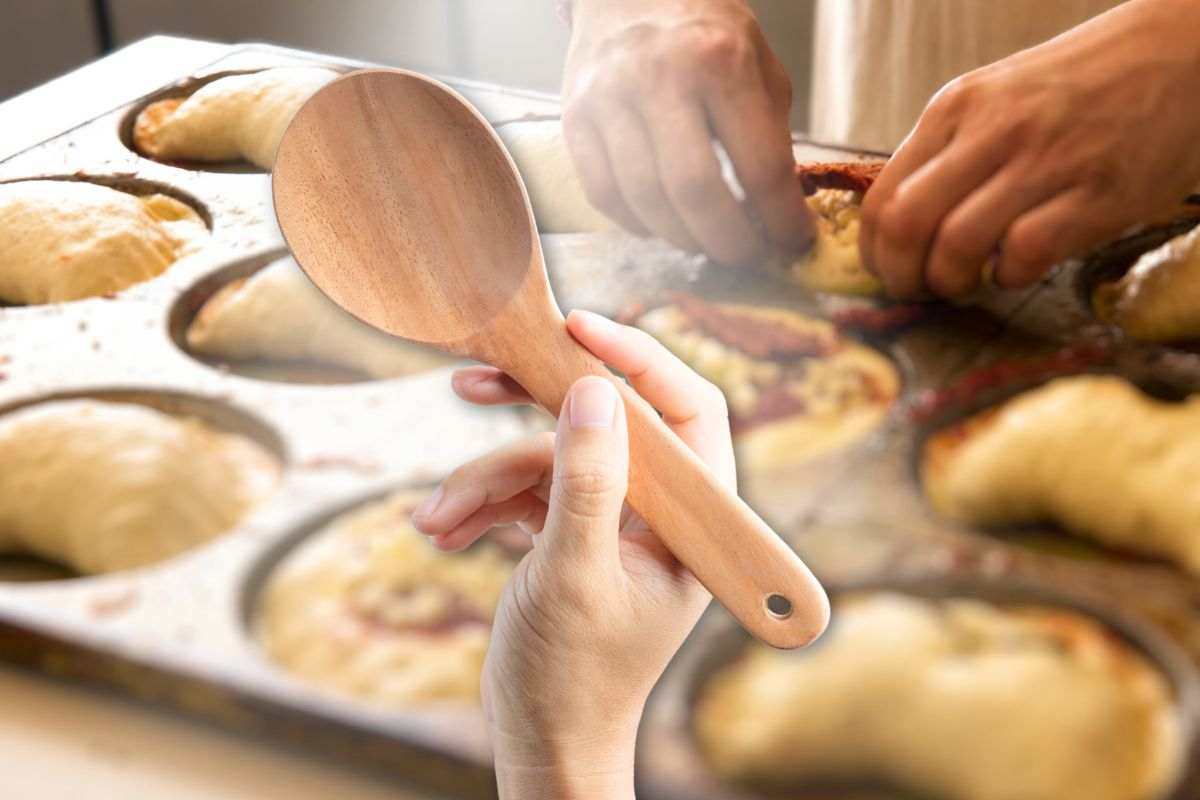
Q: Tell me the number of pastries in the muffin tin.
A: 11